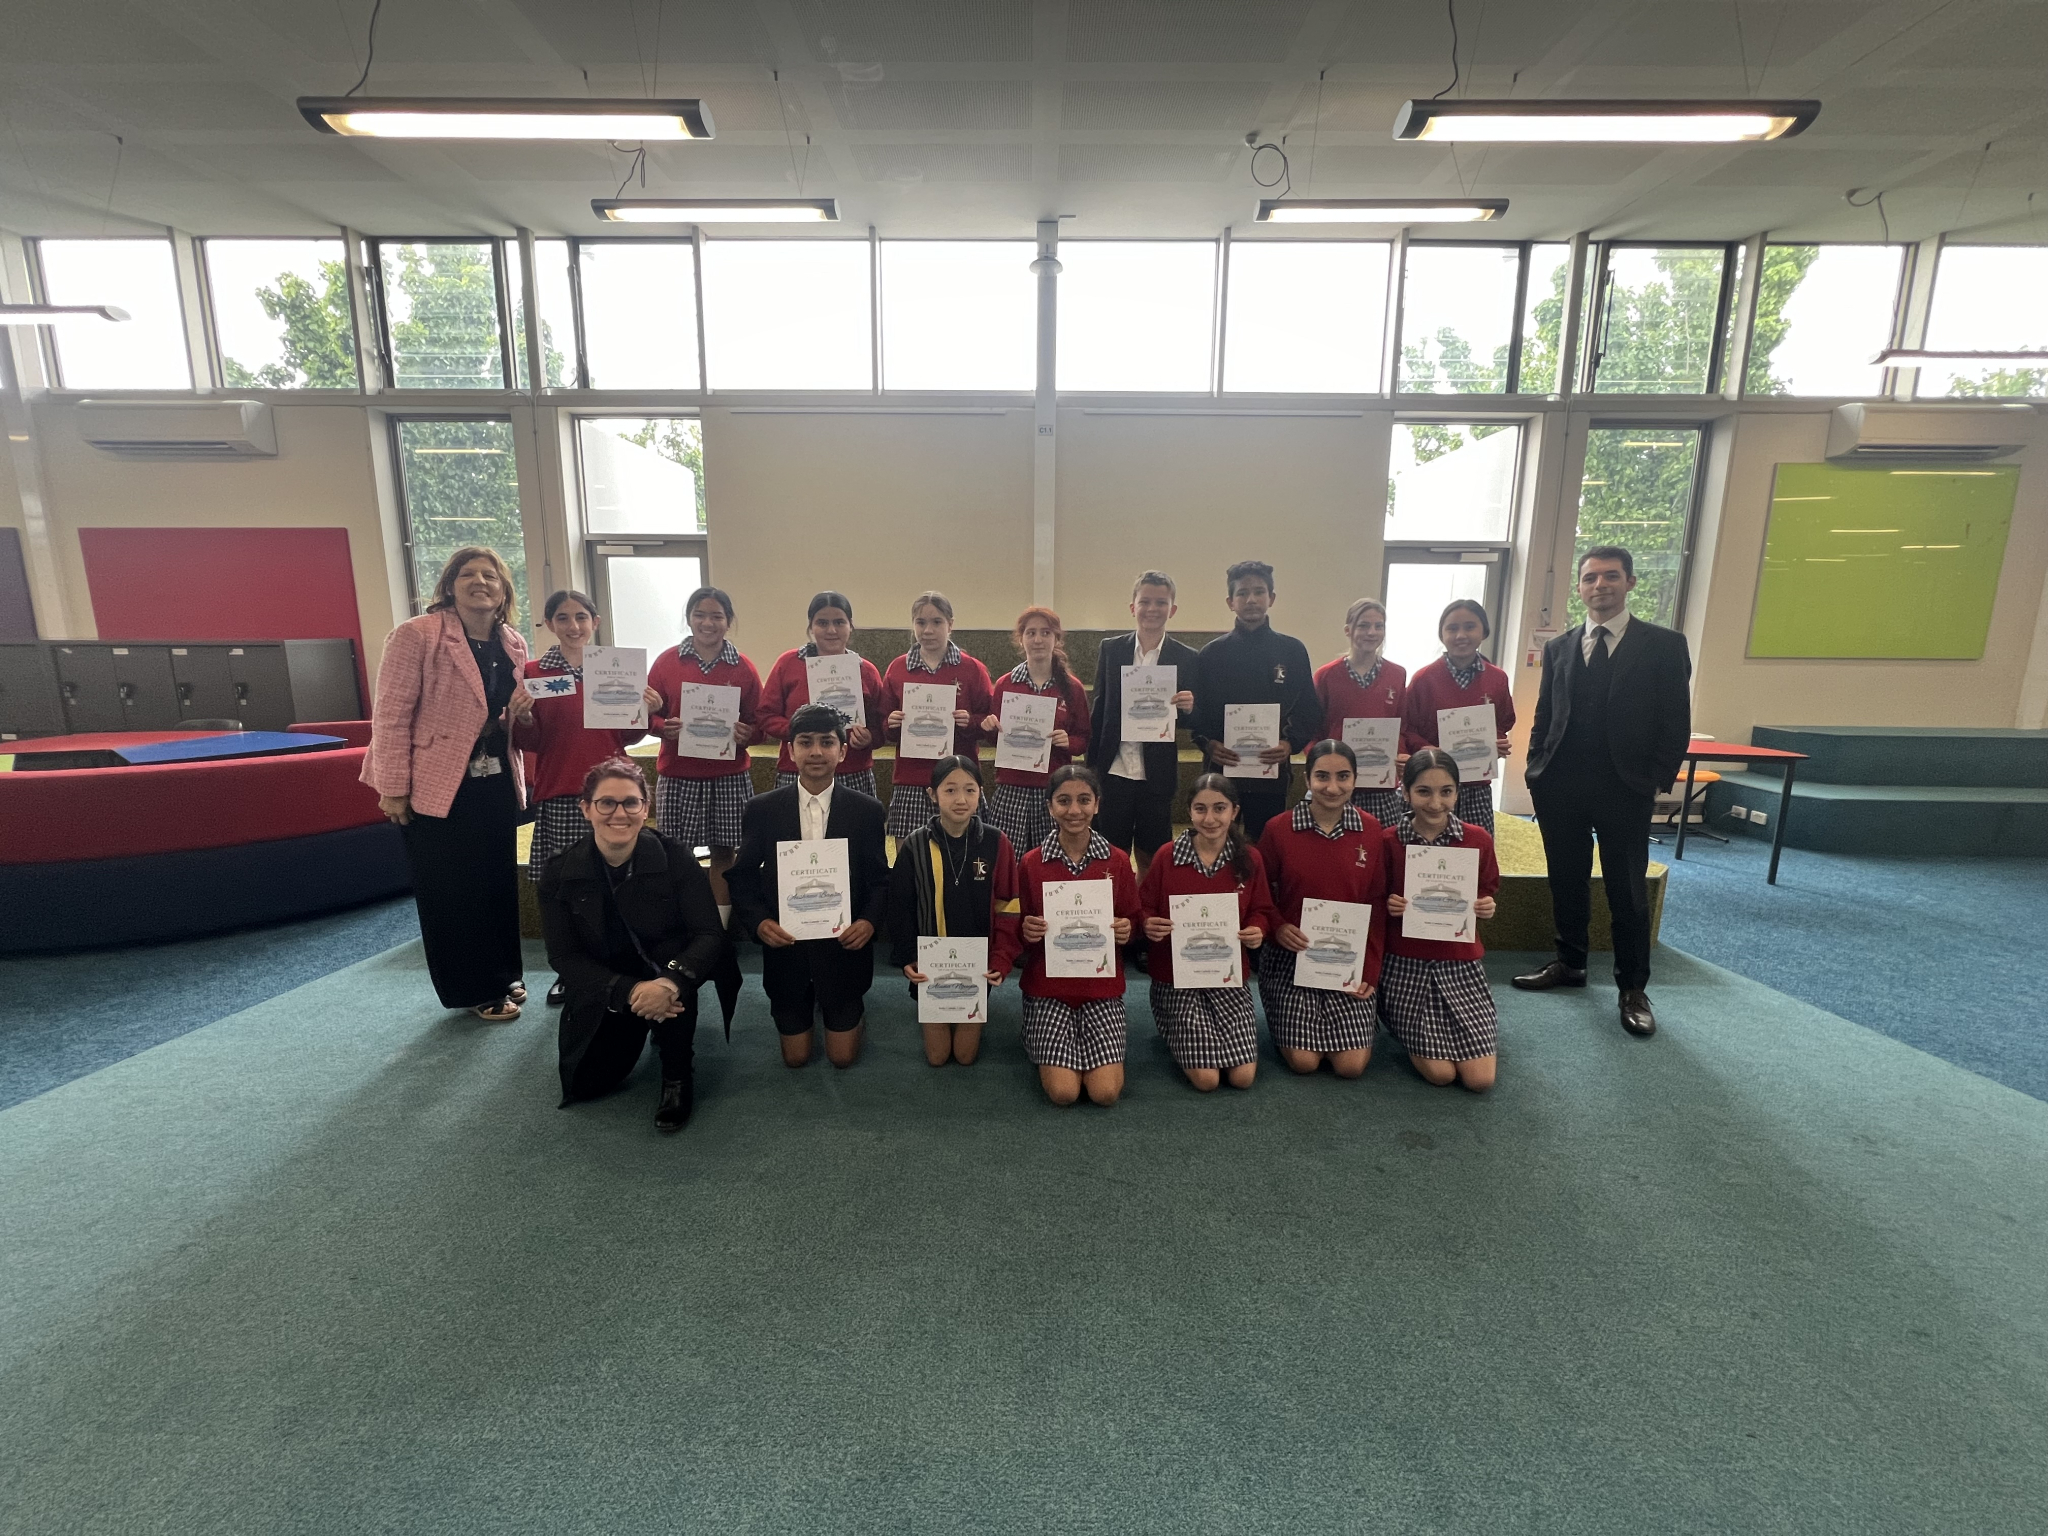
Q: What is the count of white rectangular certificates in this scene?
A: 15